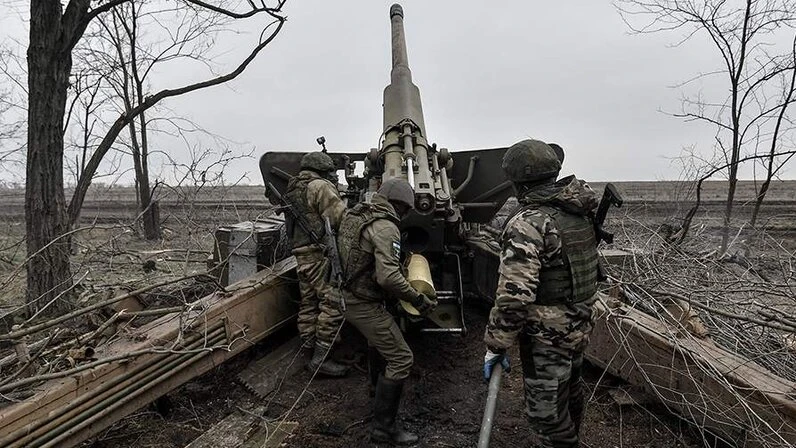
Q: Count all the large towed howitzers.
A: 1